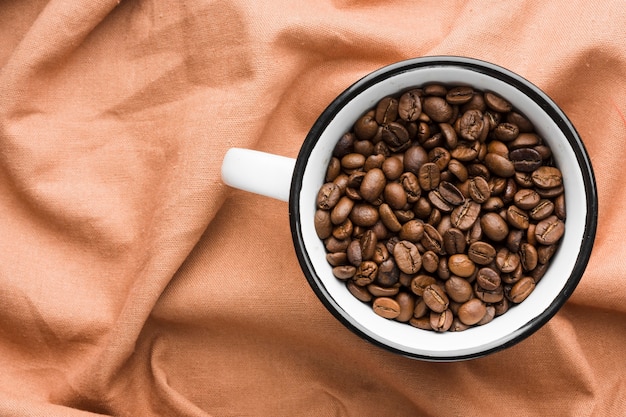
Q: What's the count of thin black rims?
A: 1